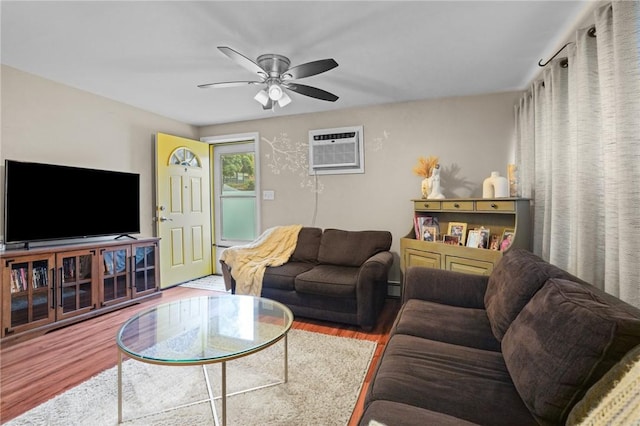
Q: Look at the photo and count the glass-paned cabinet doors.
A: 4